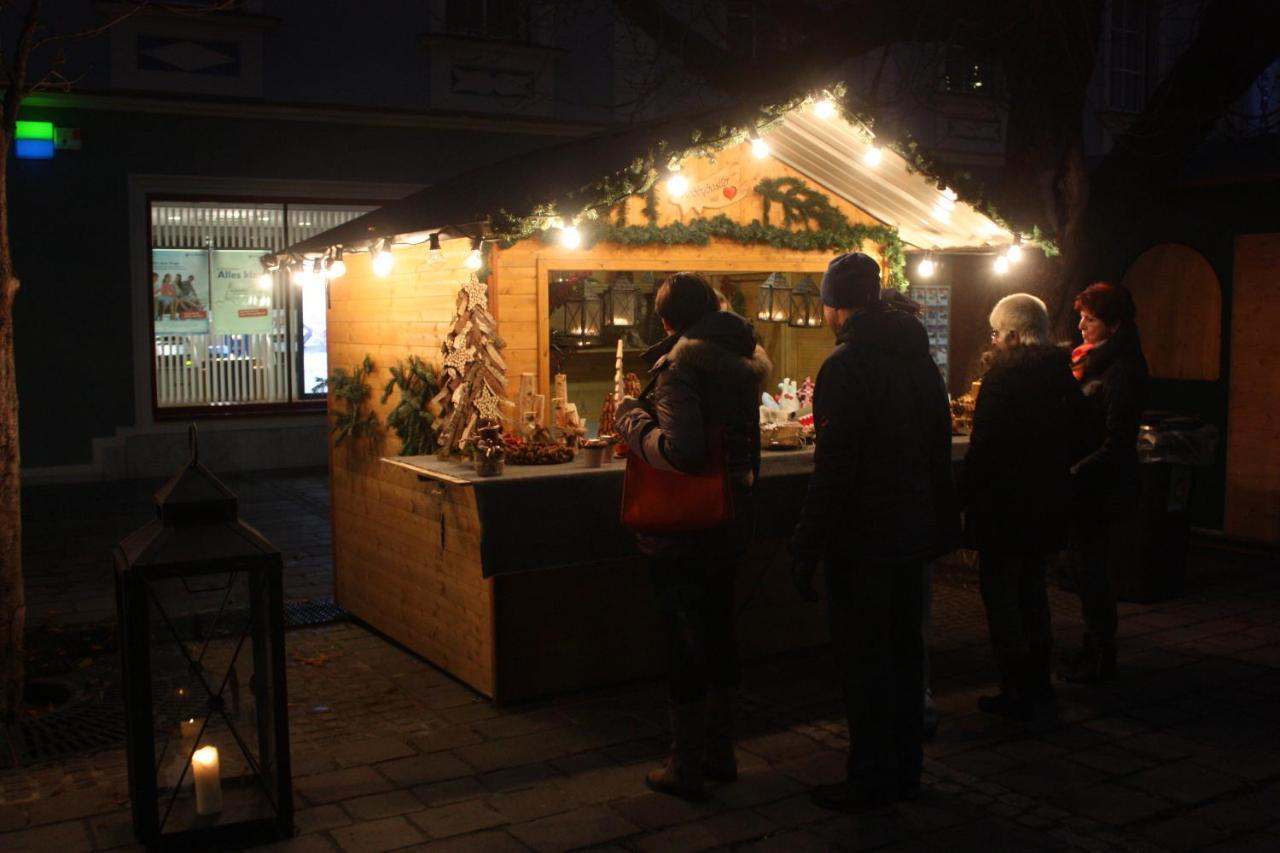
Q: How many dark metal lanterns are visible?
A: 5